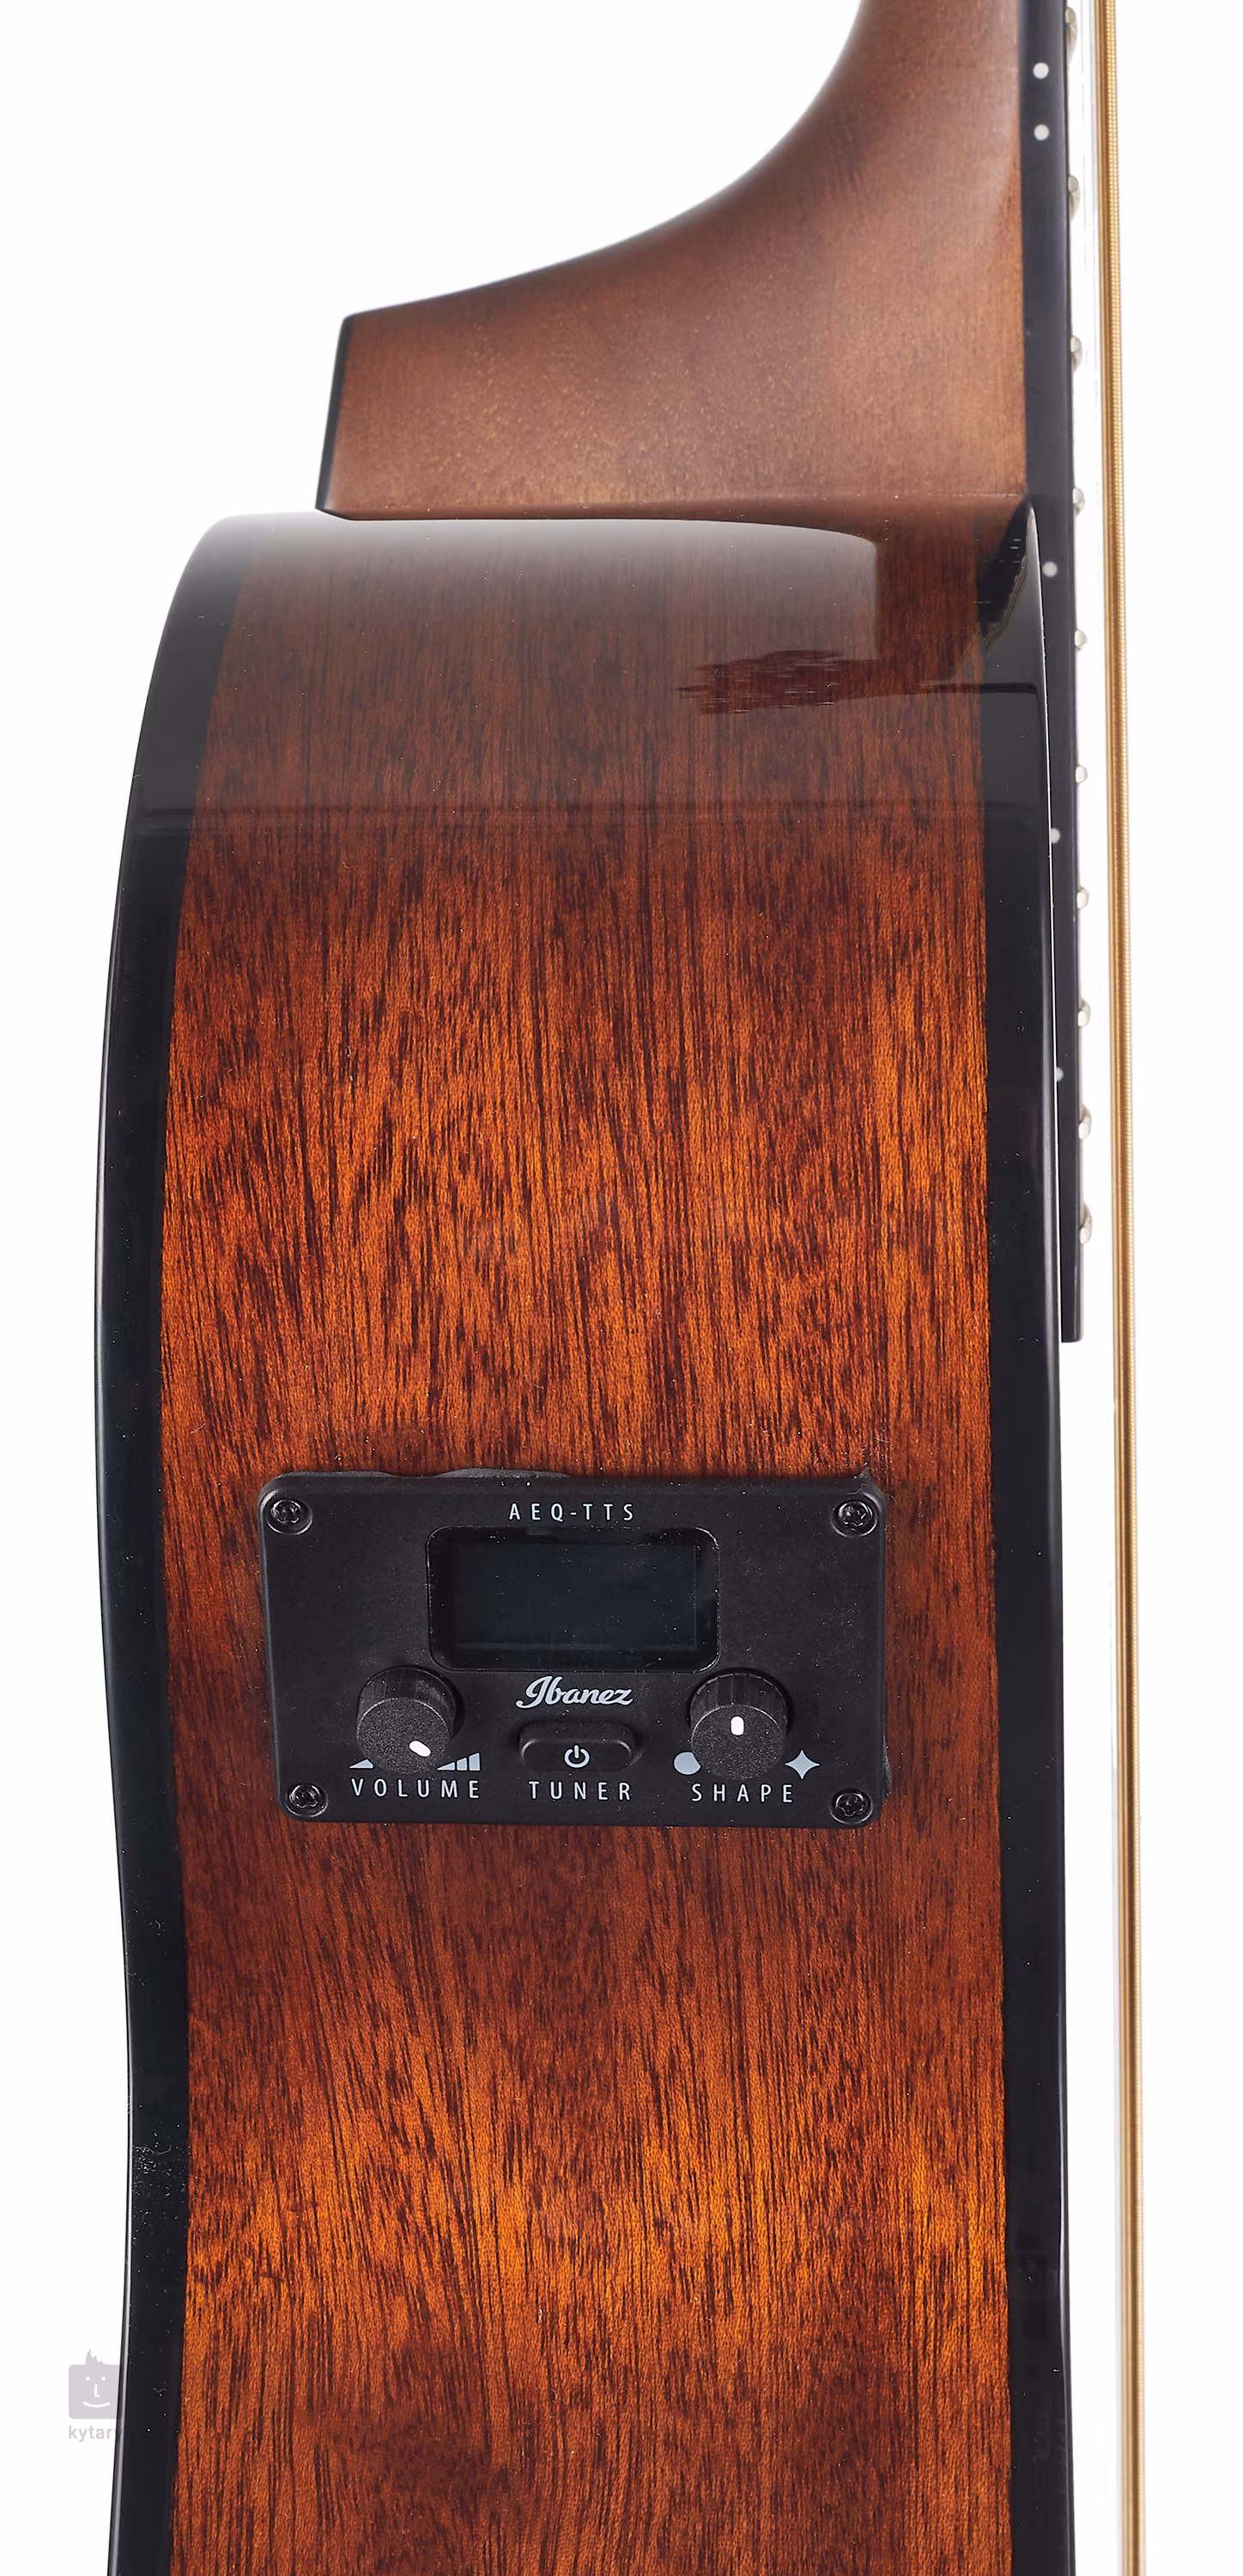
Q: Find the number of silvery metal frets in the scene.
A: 10